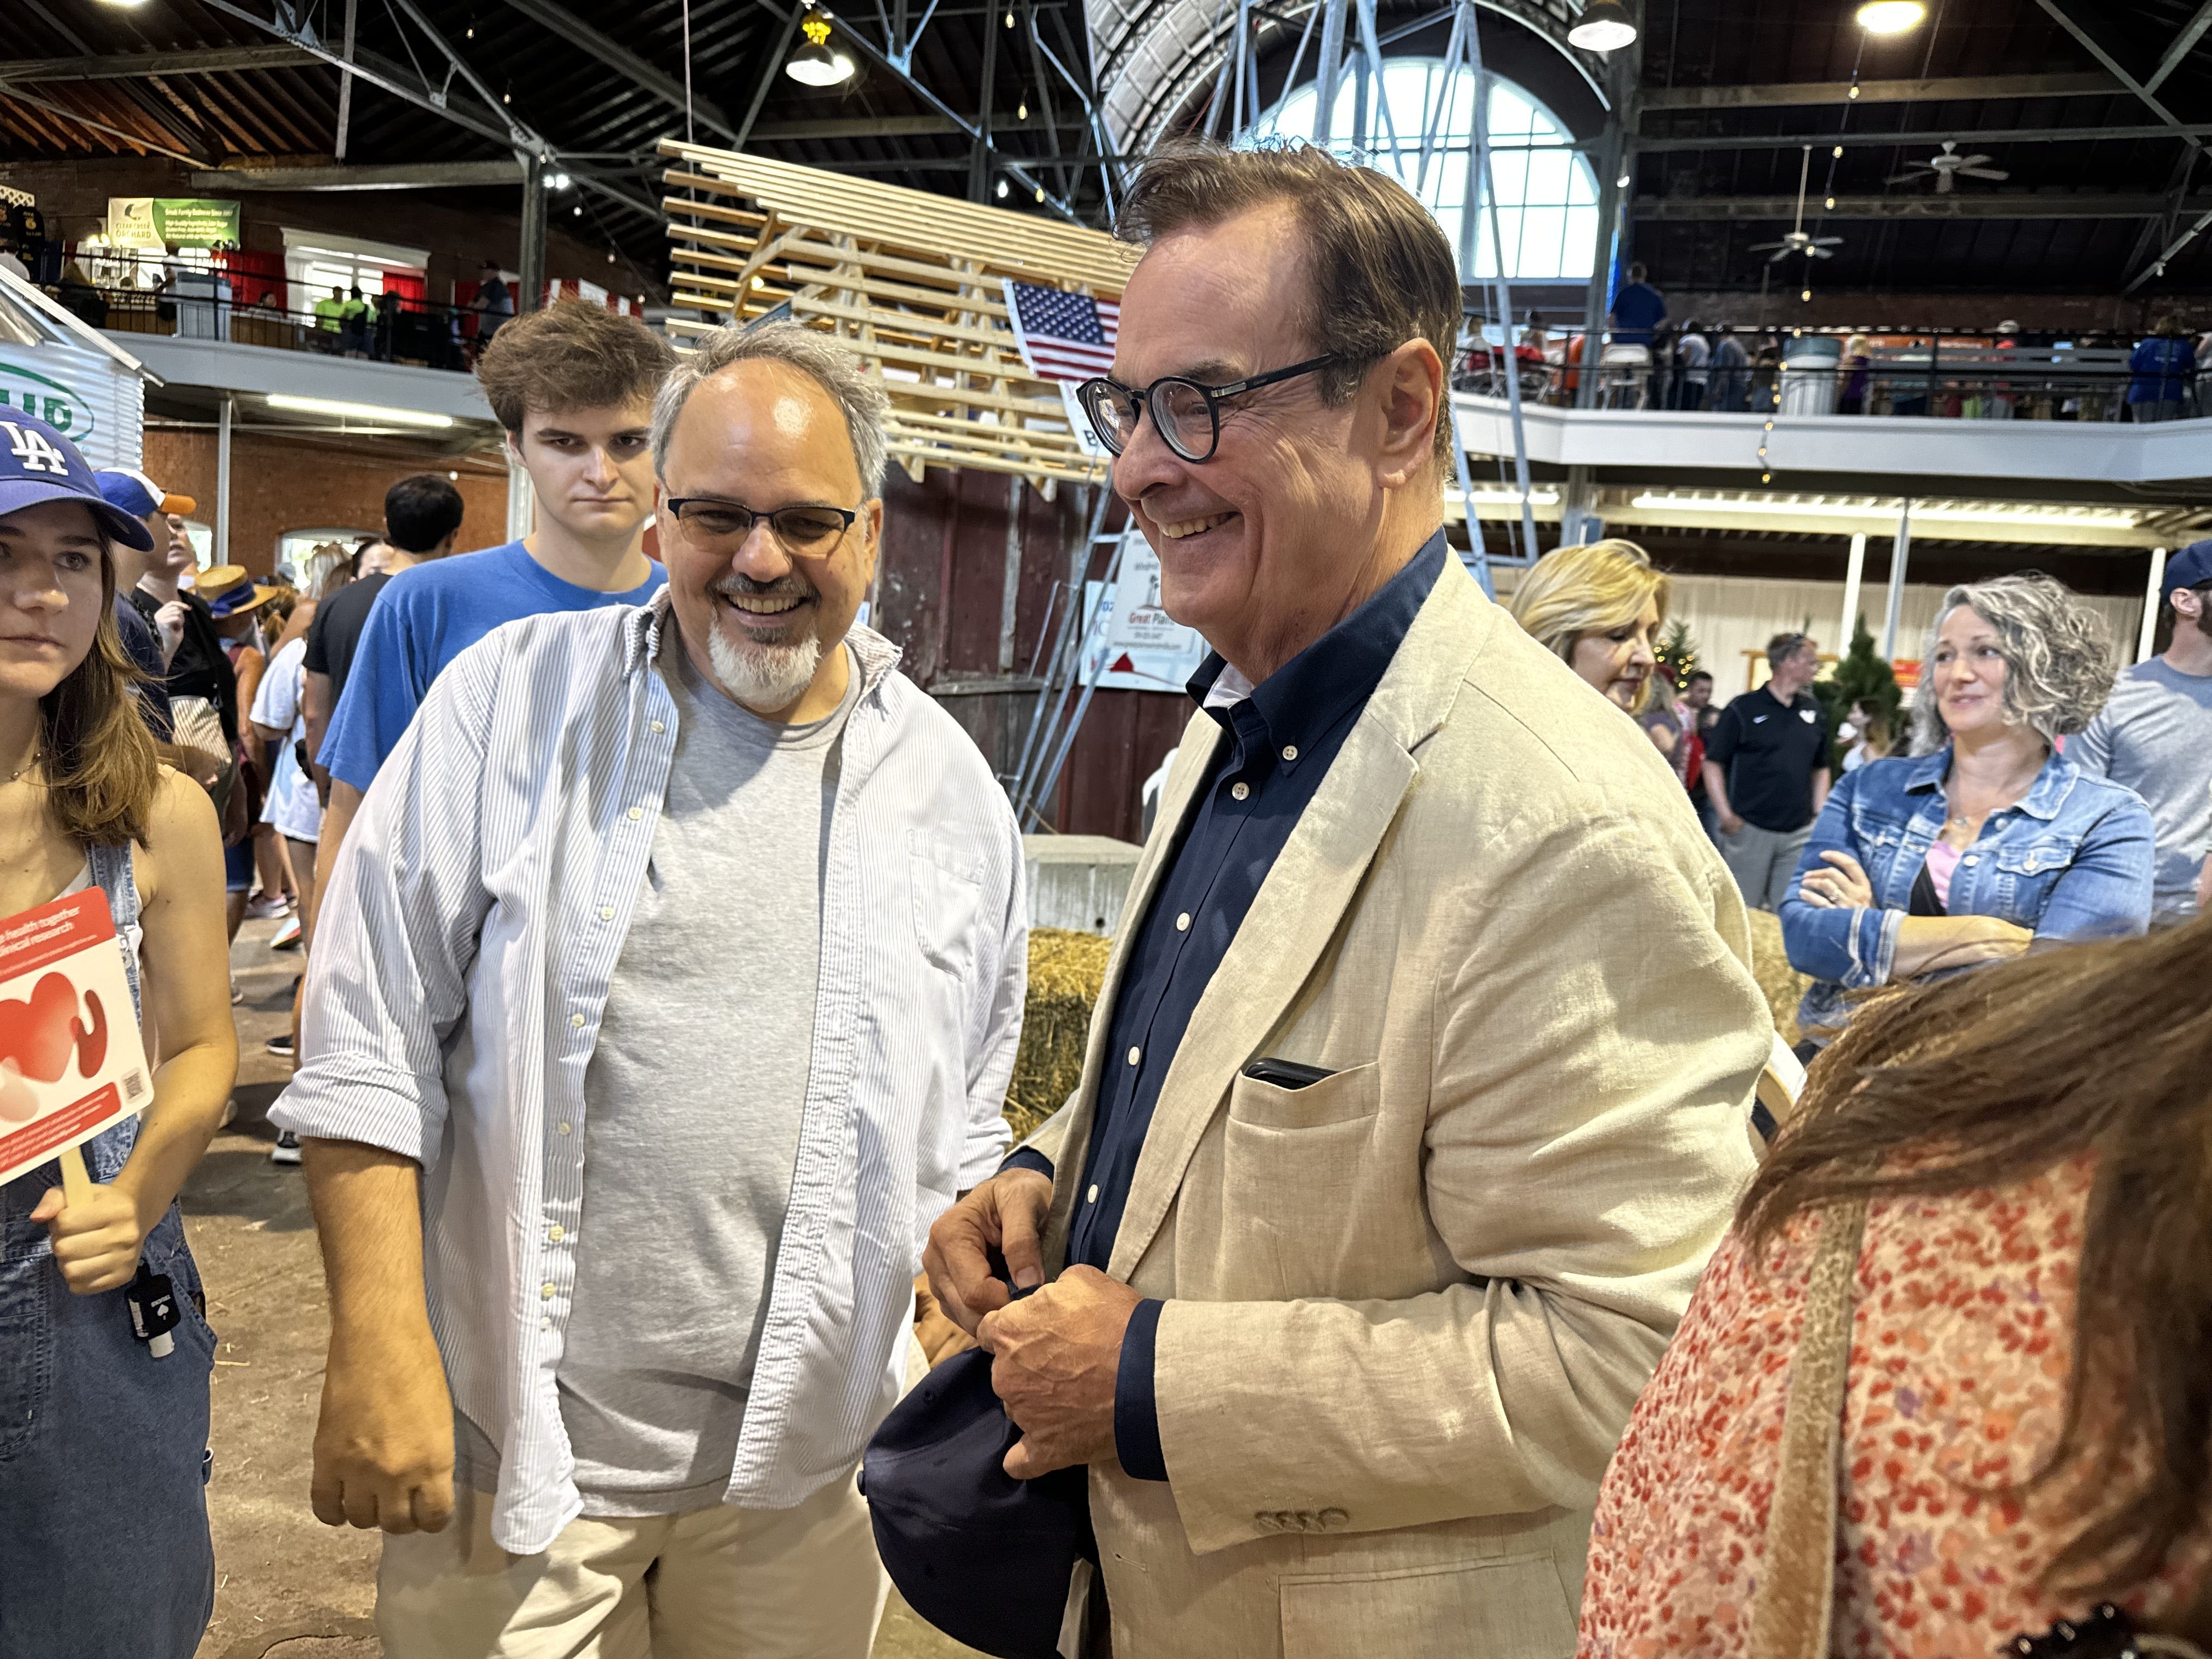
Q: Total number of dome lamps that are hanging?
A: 3